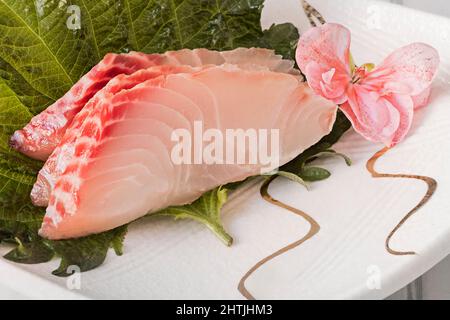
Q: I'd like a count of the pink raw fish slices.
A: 3